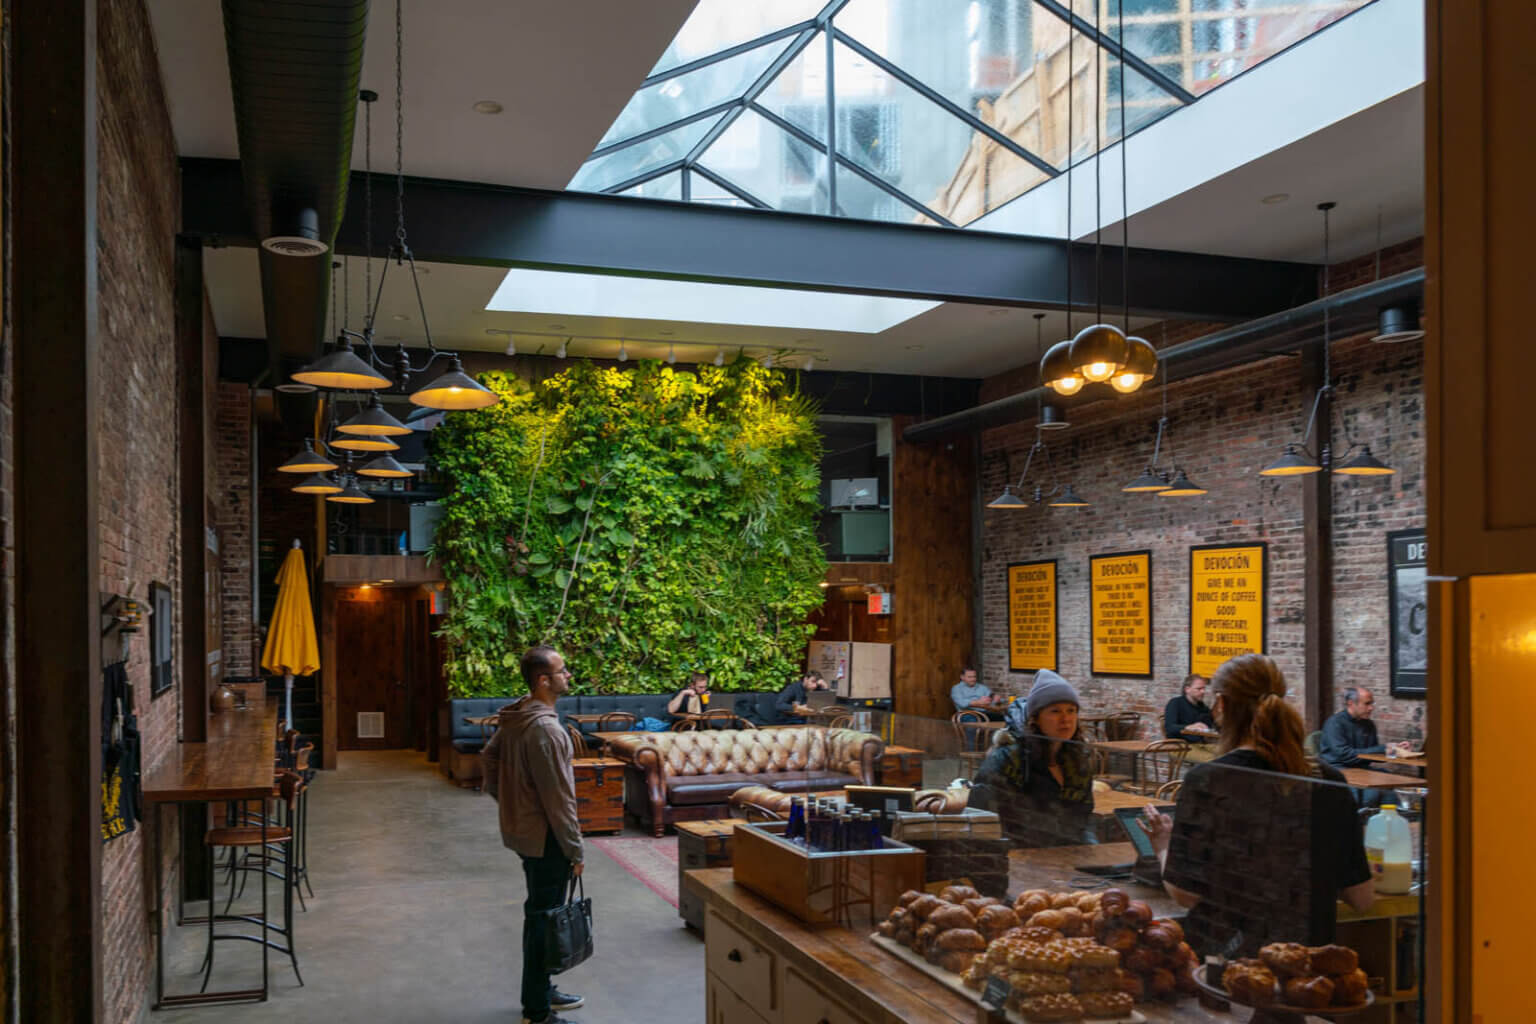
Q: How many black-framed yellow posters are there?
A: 3